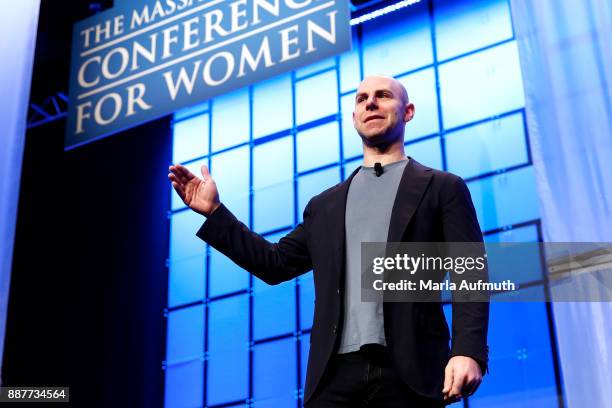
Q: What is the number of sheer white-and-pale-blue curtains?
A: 2